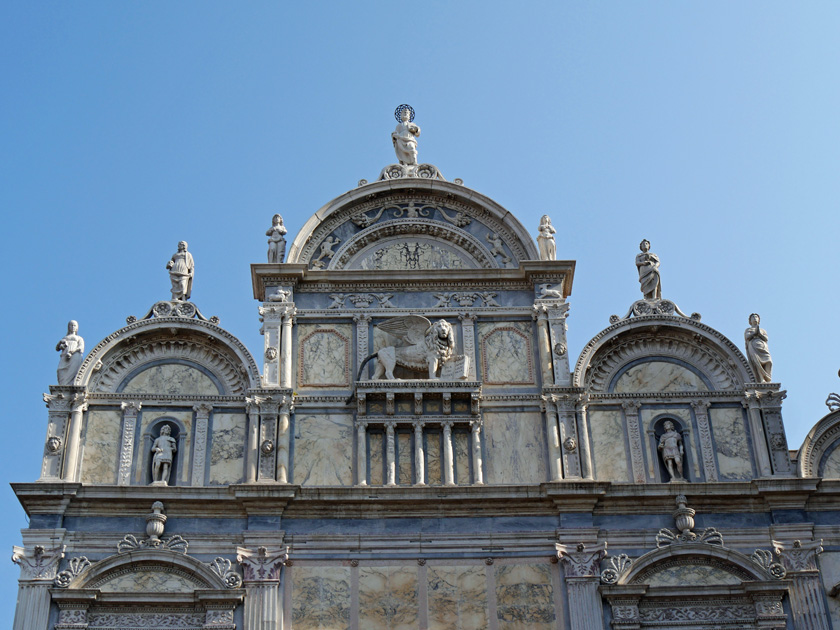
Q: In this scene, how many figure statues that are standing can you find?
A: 9